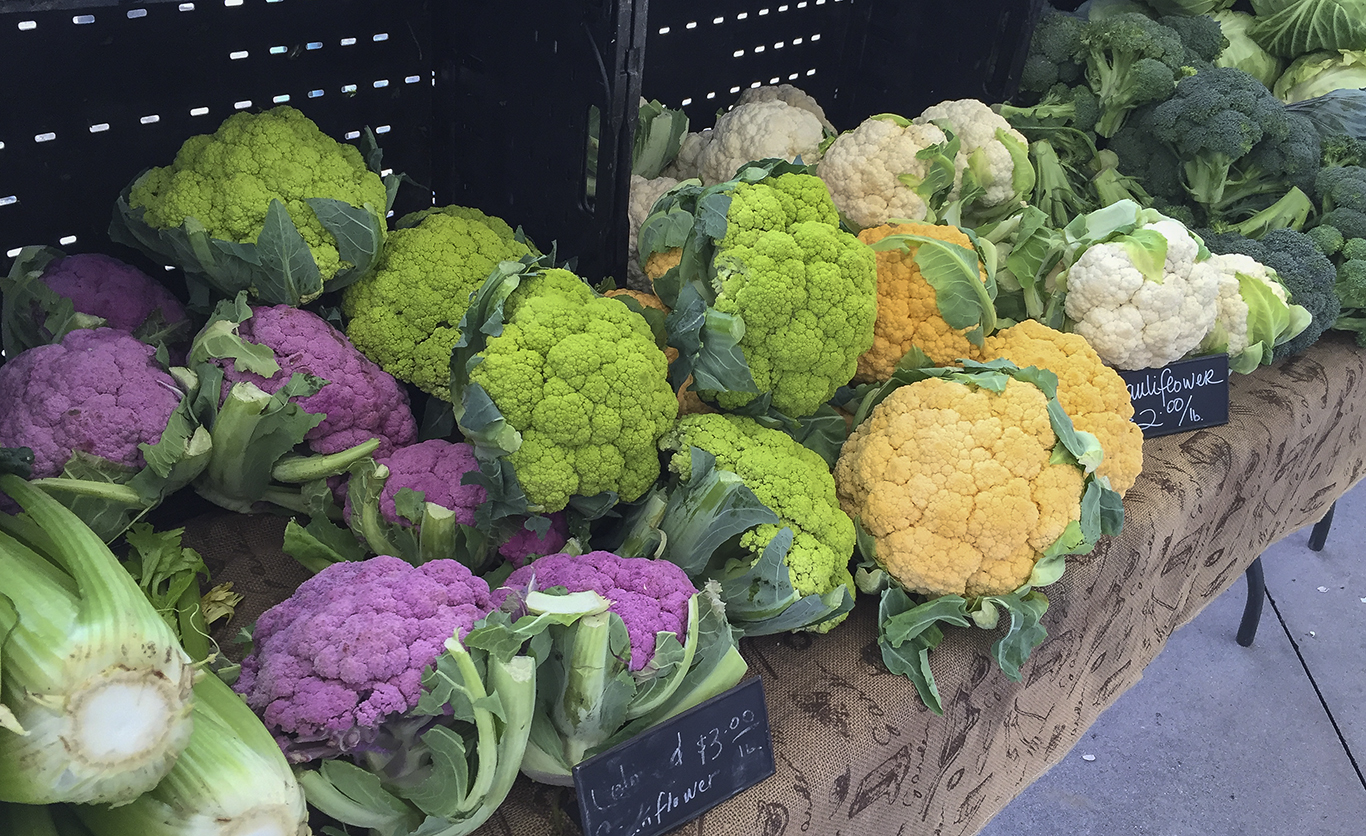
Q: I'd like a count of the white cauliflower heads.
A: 8